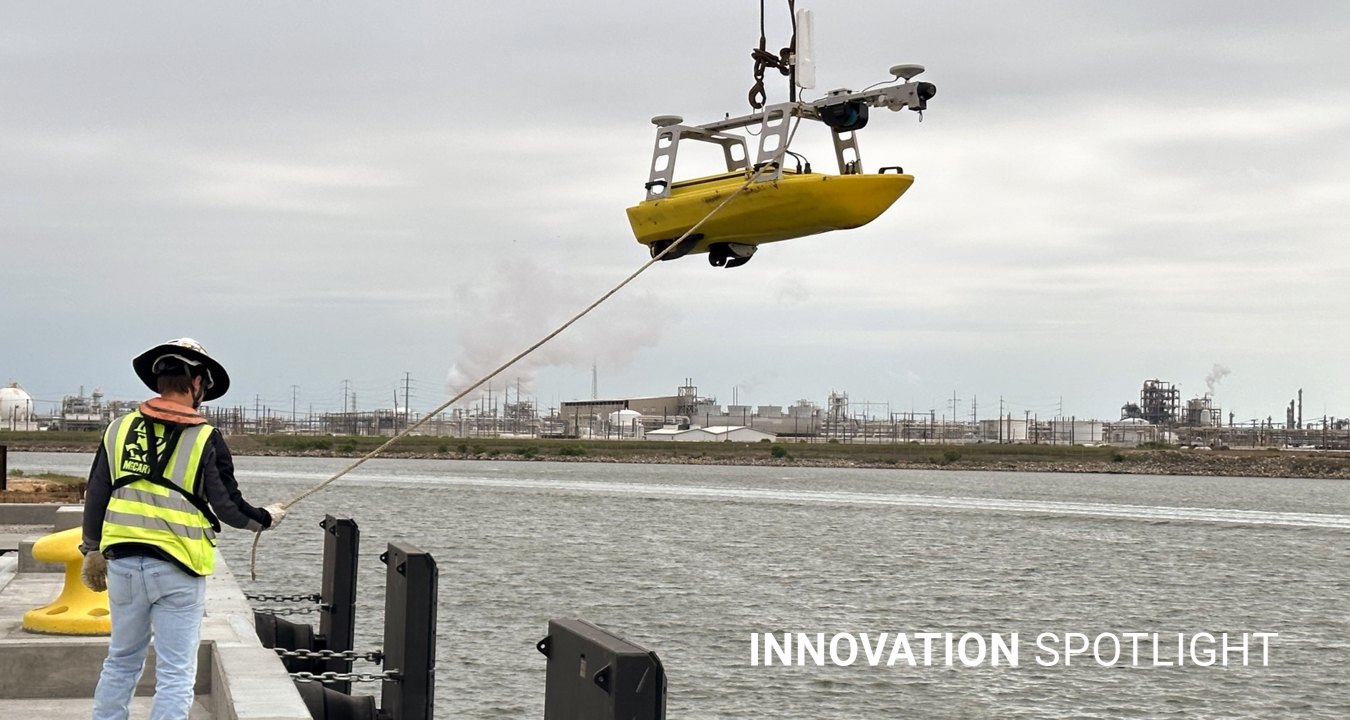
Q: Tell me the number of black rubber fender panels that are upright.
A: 3